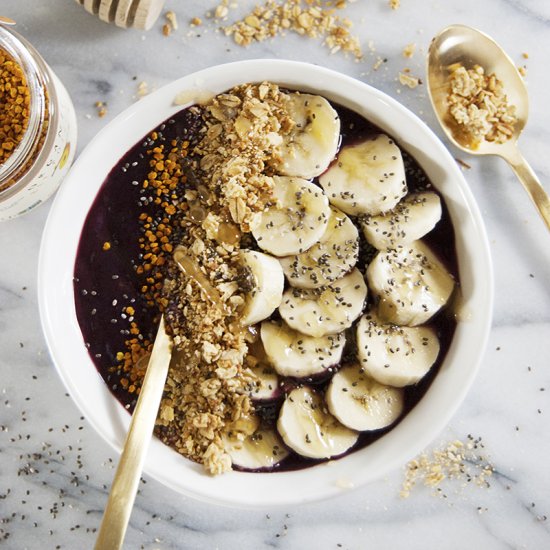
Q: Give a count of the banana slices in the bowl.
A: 14